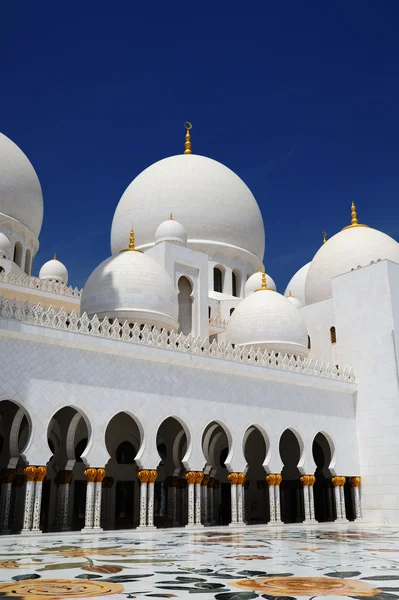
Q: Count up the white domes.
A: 11